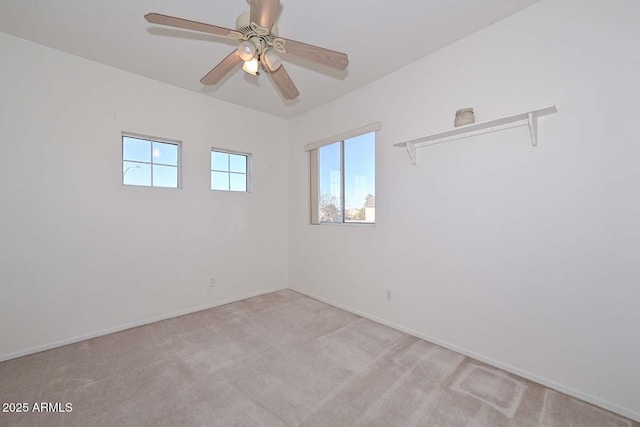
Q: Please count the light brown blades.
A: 5